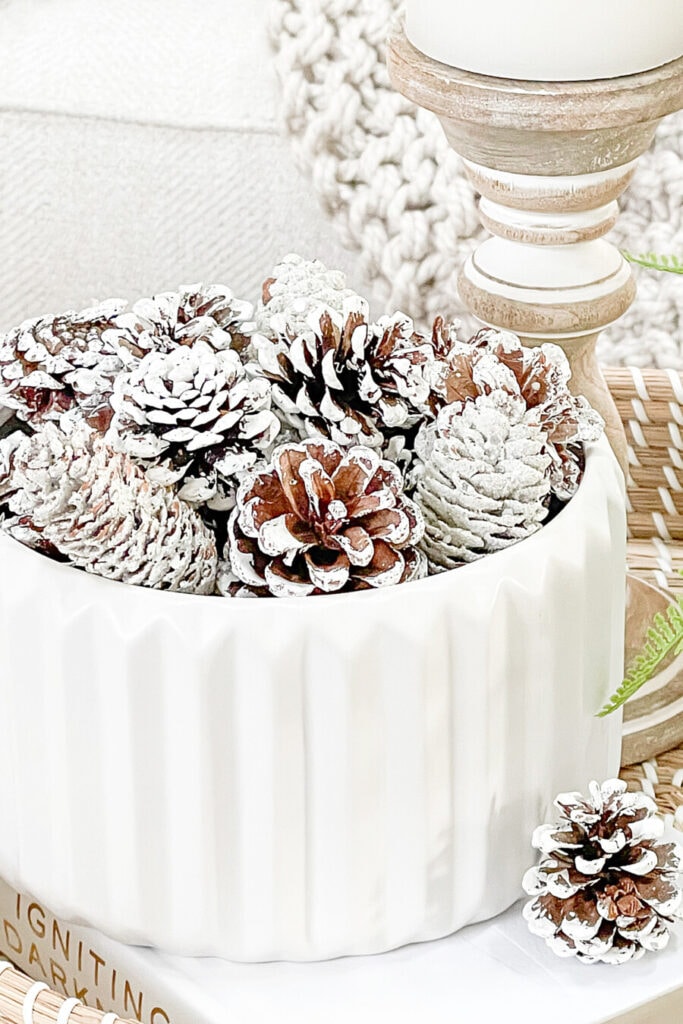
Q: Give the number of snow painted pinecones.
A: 10